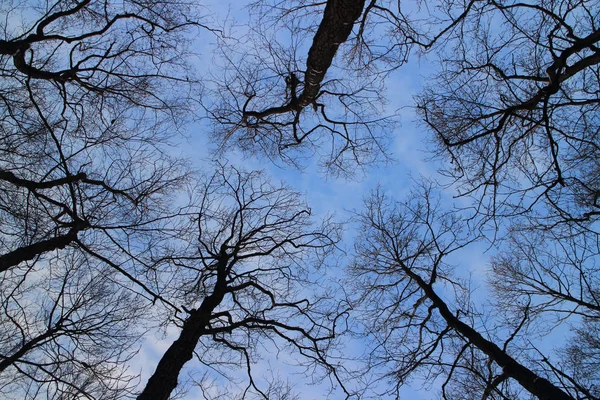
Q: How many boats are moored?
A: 0